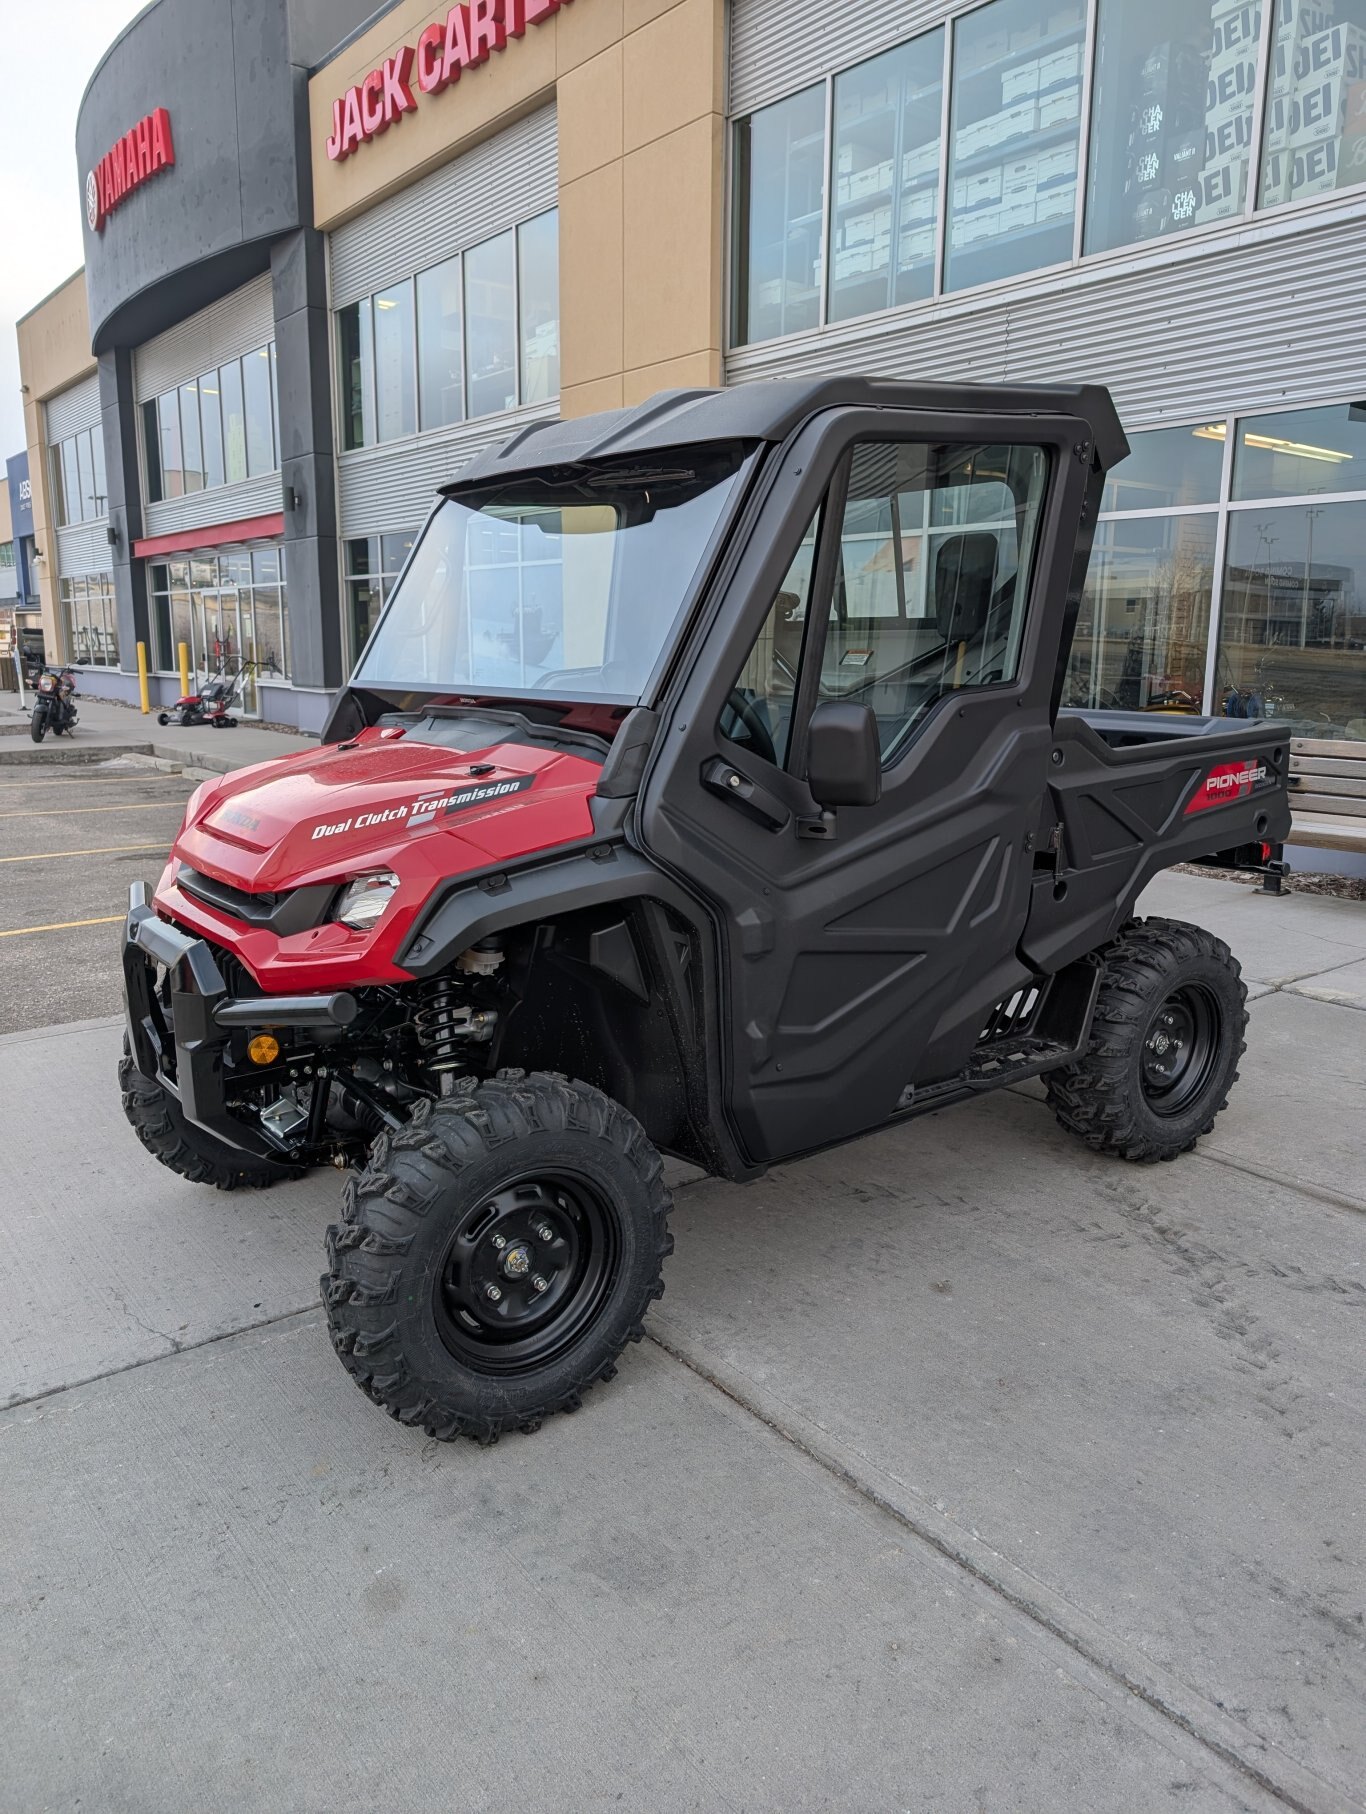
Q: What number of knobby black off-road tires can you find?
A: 3